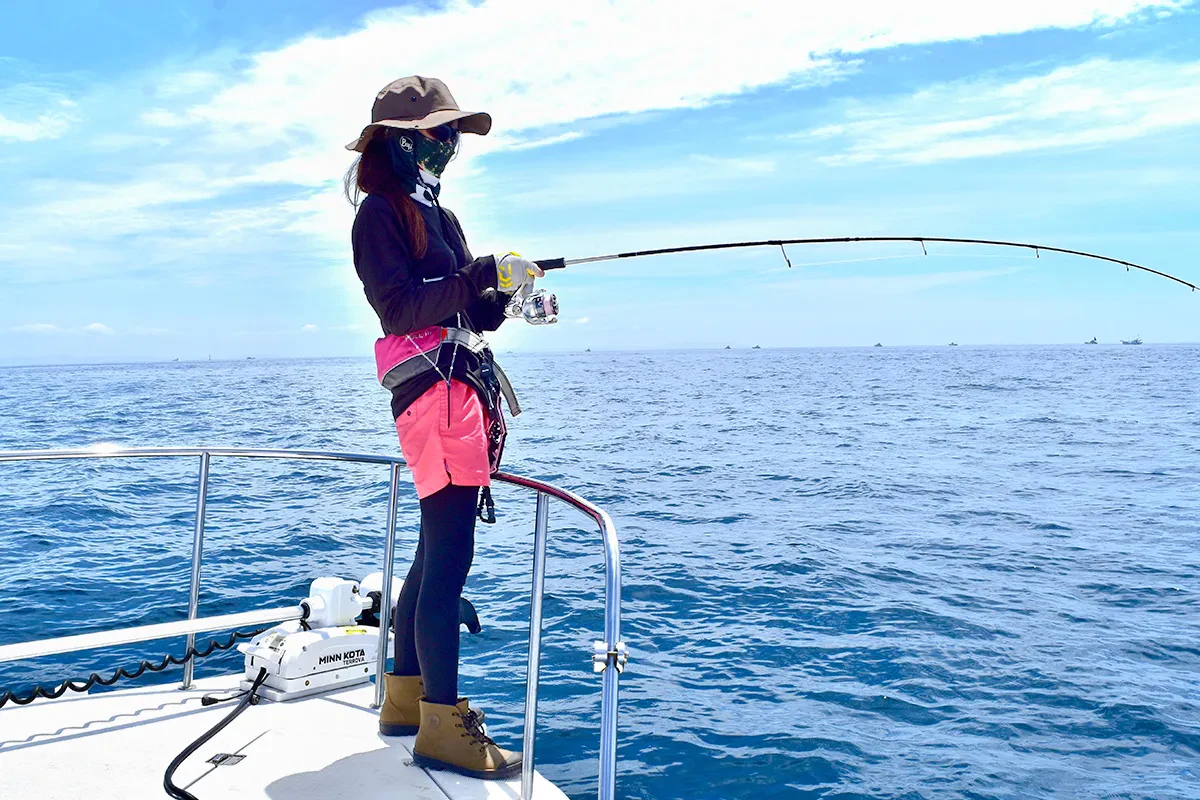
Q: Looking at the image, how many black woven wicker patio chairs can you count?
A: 0